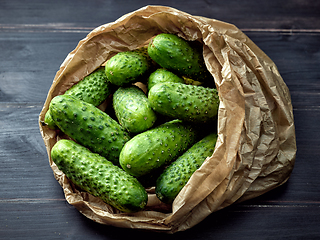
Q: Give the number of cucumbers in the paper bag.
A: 10